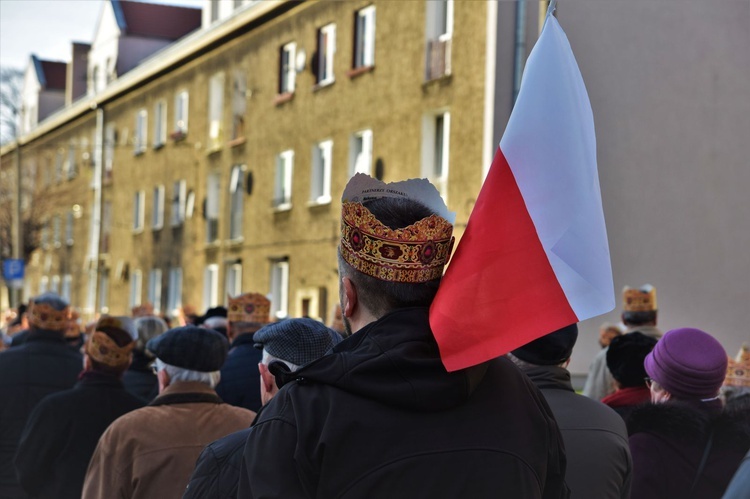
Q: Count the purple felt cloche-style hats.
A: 1